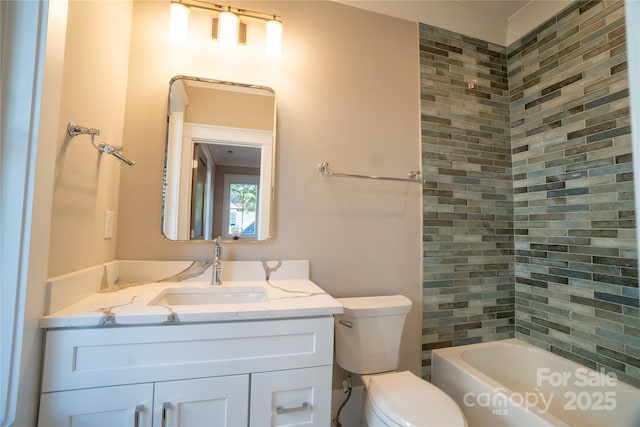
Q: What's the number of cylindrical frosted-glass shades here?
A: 3